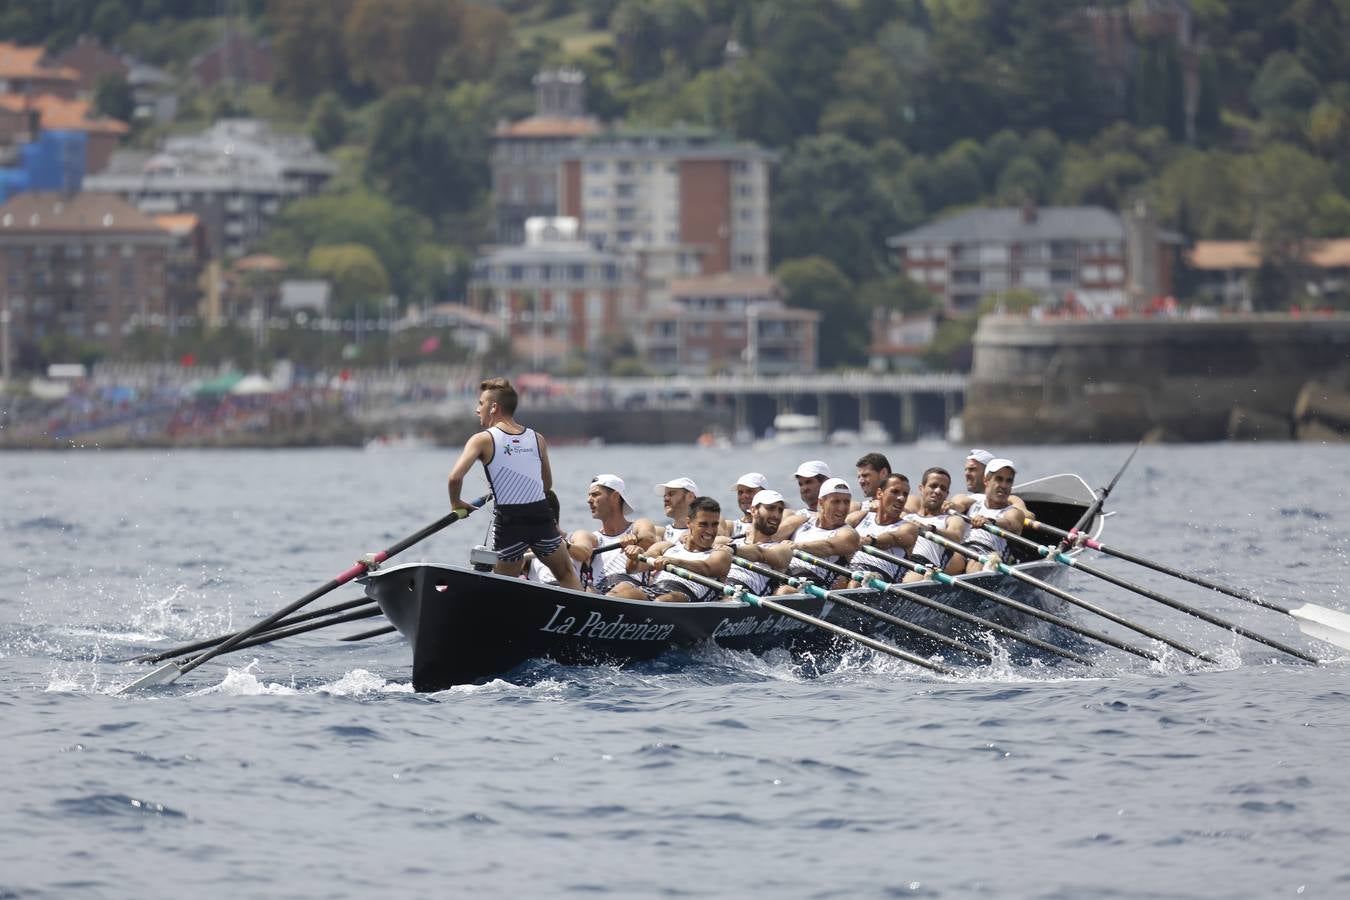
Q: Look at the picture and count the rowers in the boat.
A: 13